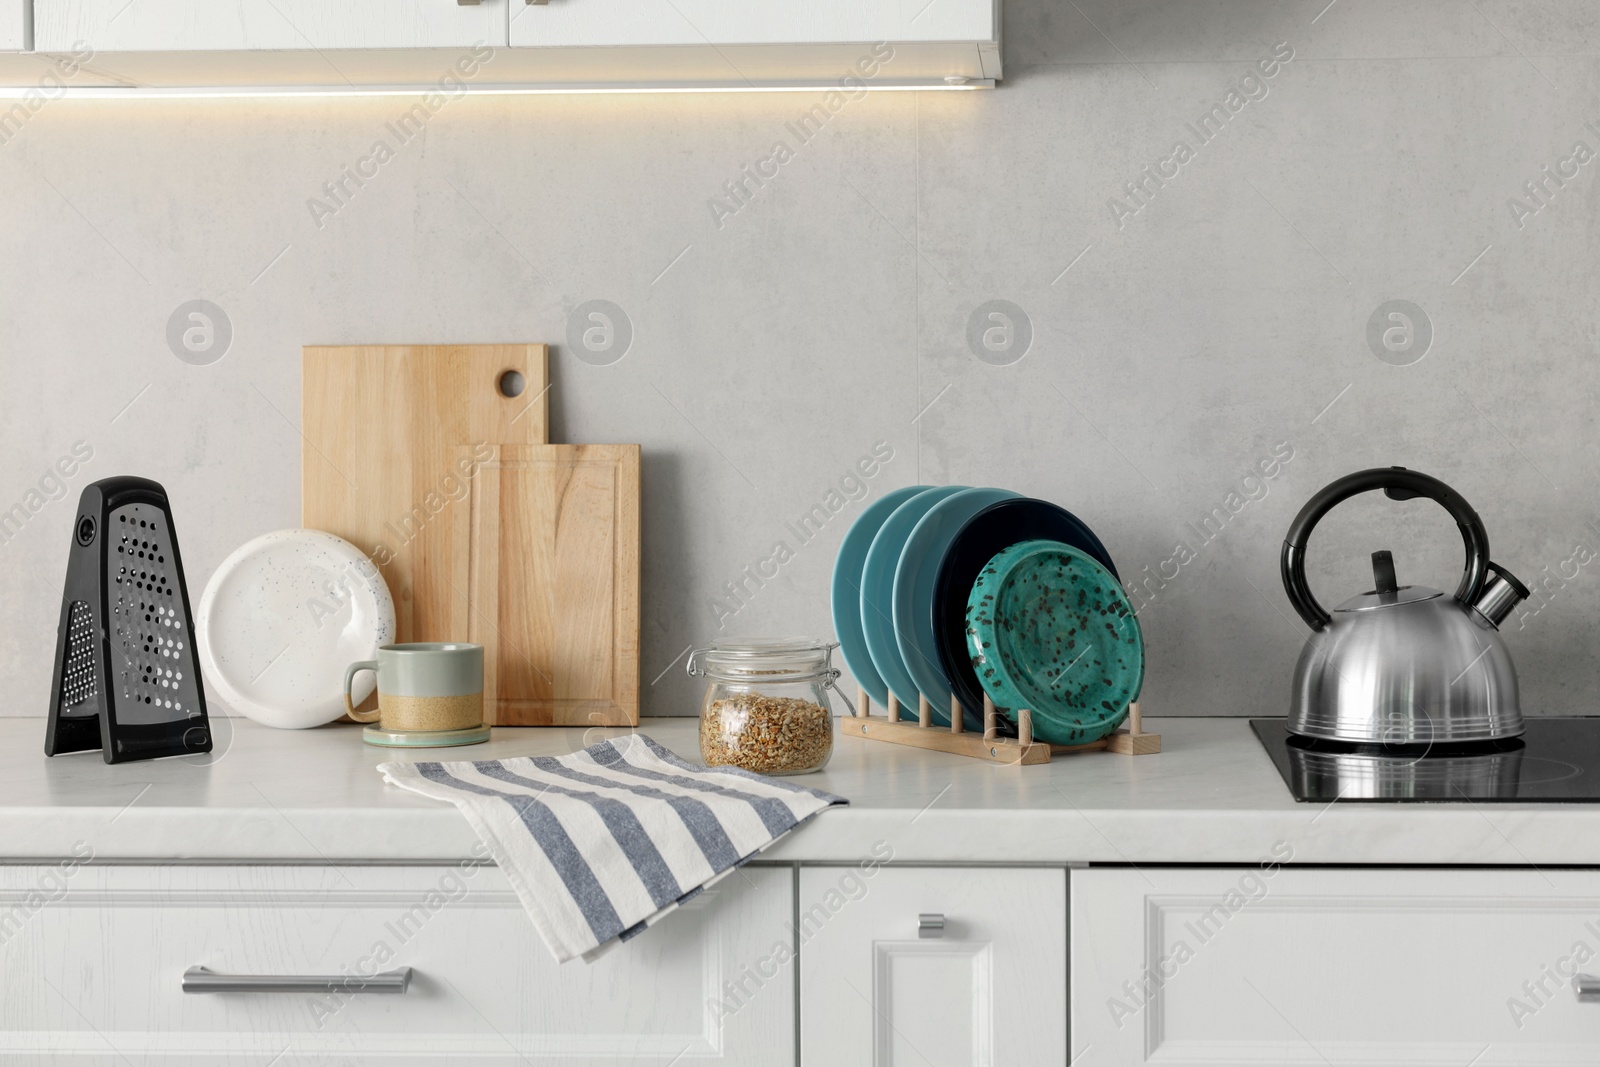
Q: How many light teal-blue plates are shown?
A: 3